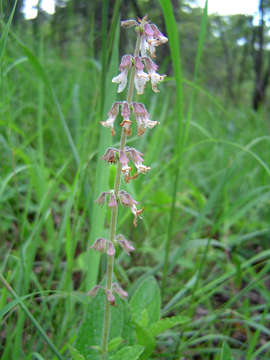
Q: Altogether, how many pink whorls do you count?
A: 7